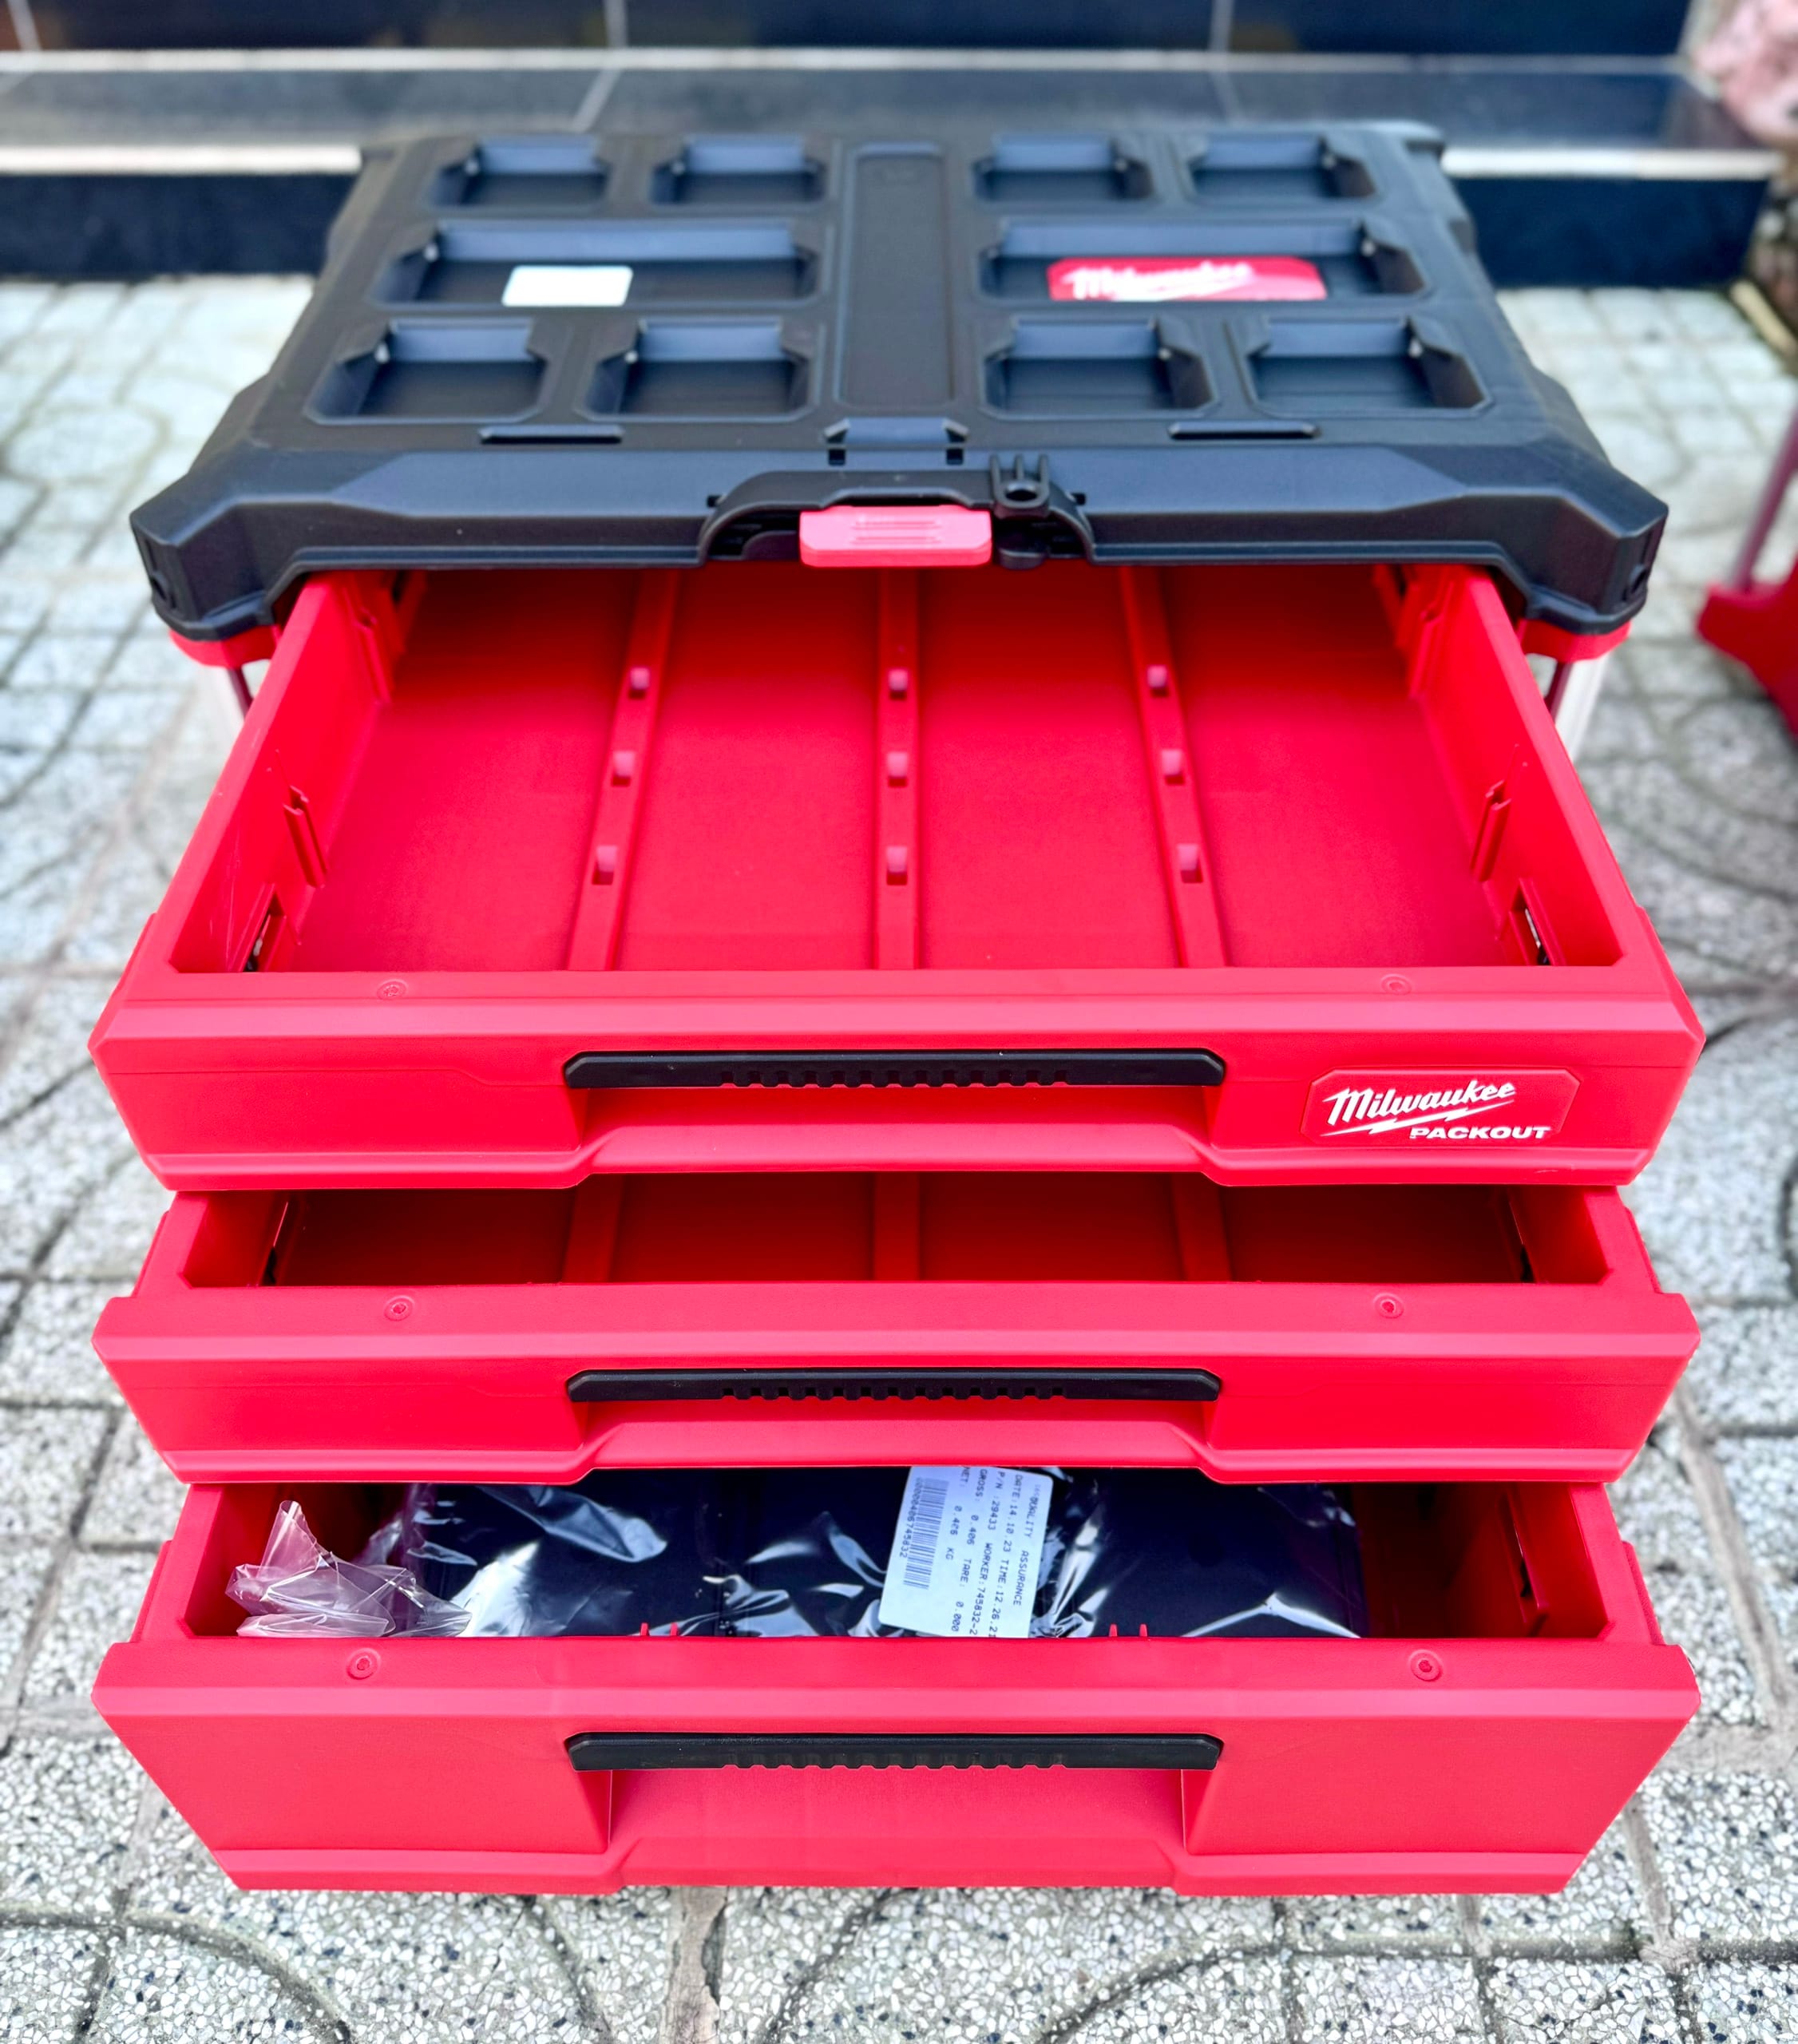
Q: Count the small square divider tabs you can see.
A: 9